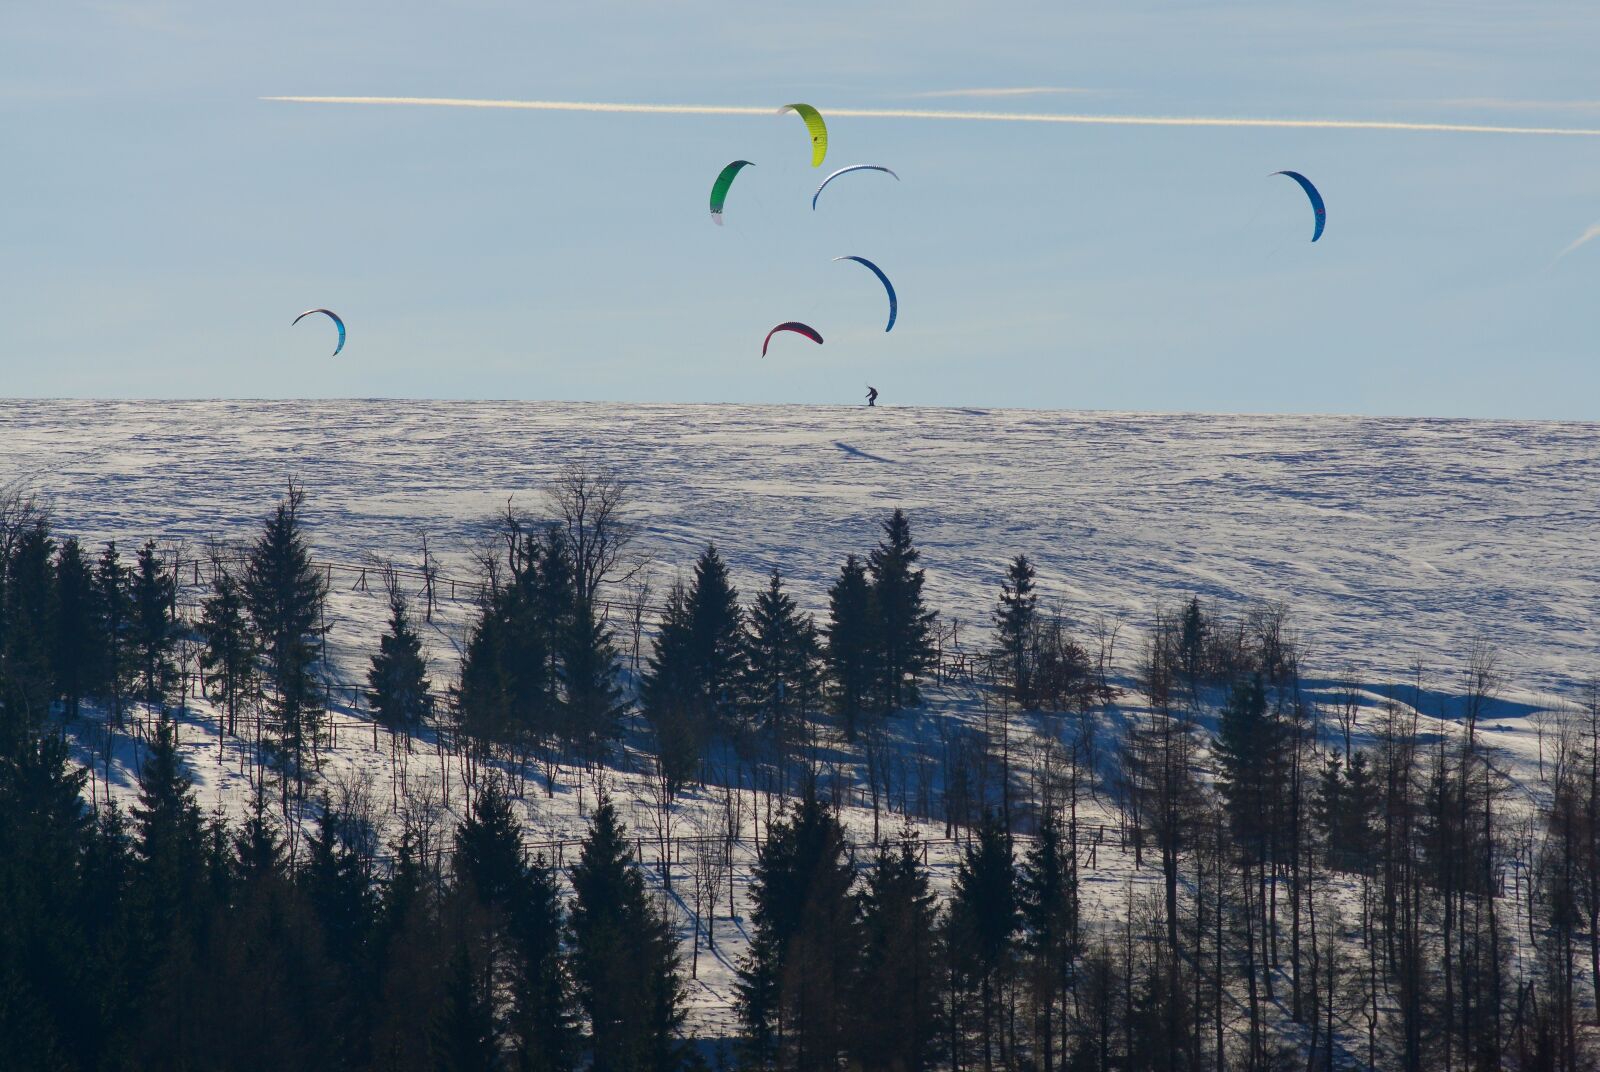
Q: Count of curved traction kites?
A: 7